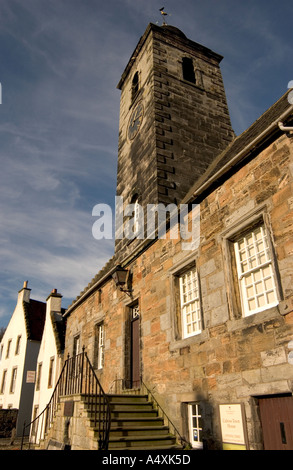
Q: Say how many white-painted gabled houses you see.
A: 2